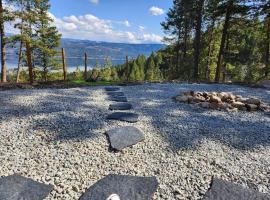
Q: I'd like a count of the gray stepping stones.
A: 9